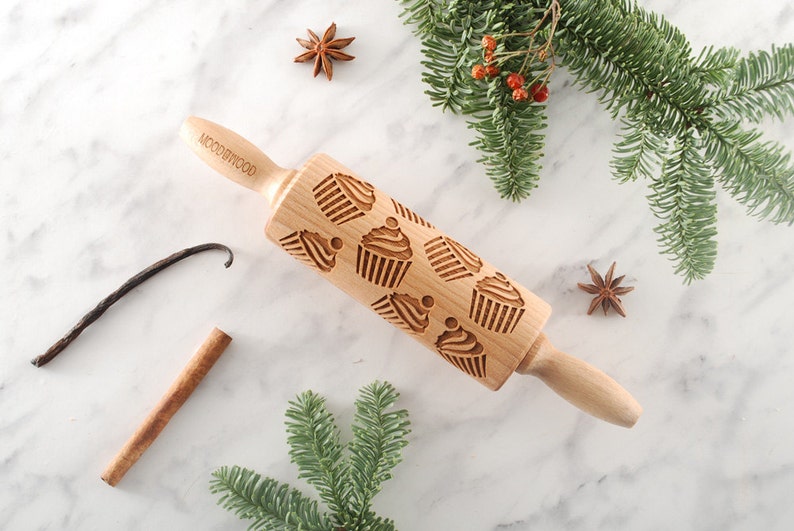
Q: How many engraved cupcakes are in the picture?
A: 8